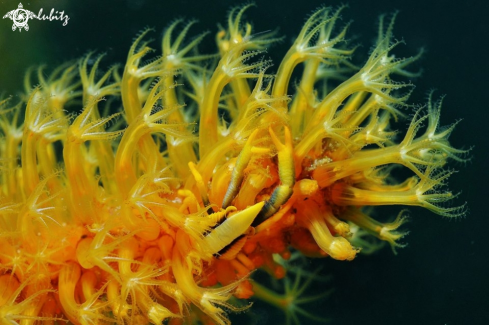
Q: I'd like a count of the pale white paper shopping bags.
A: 0